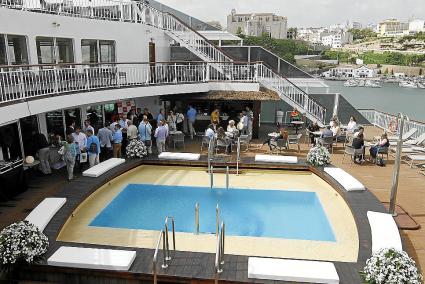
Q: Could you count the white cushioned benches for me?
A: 8